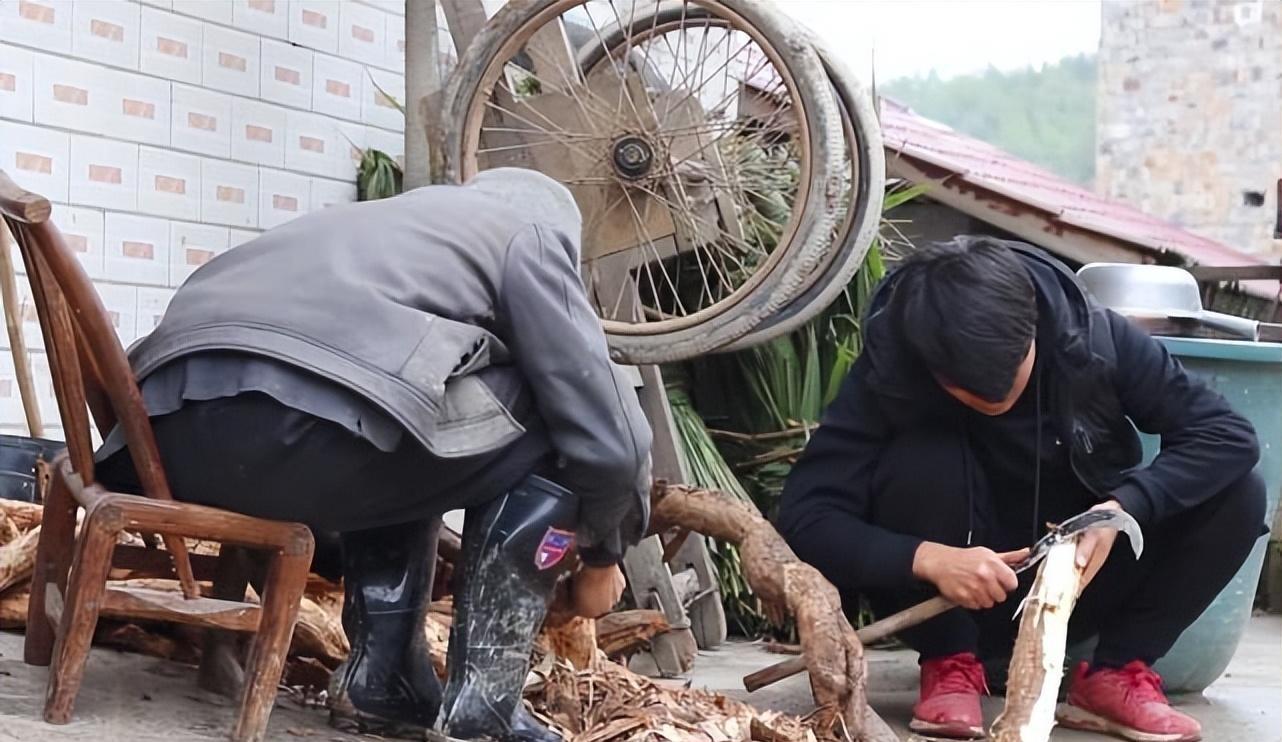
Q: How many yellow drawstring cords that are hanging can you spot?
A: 0